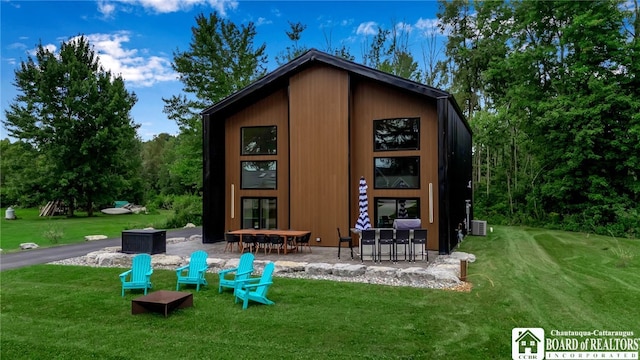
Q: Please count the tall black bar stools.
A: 5